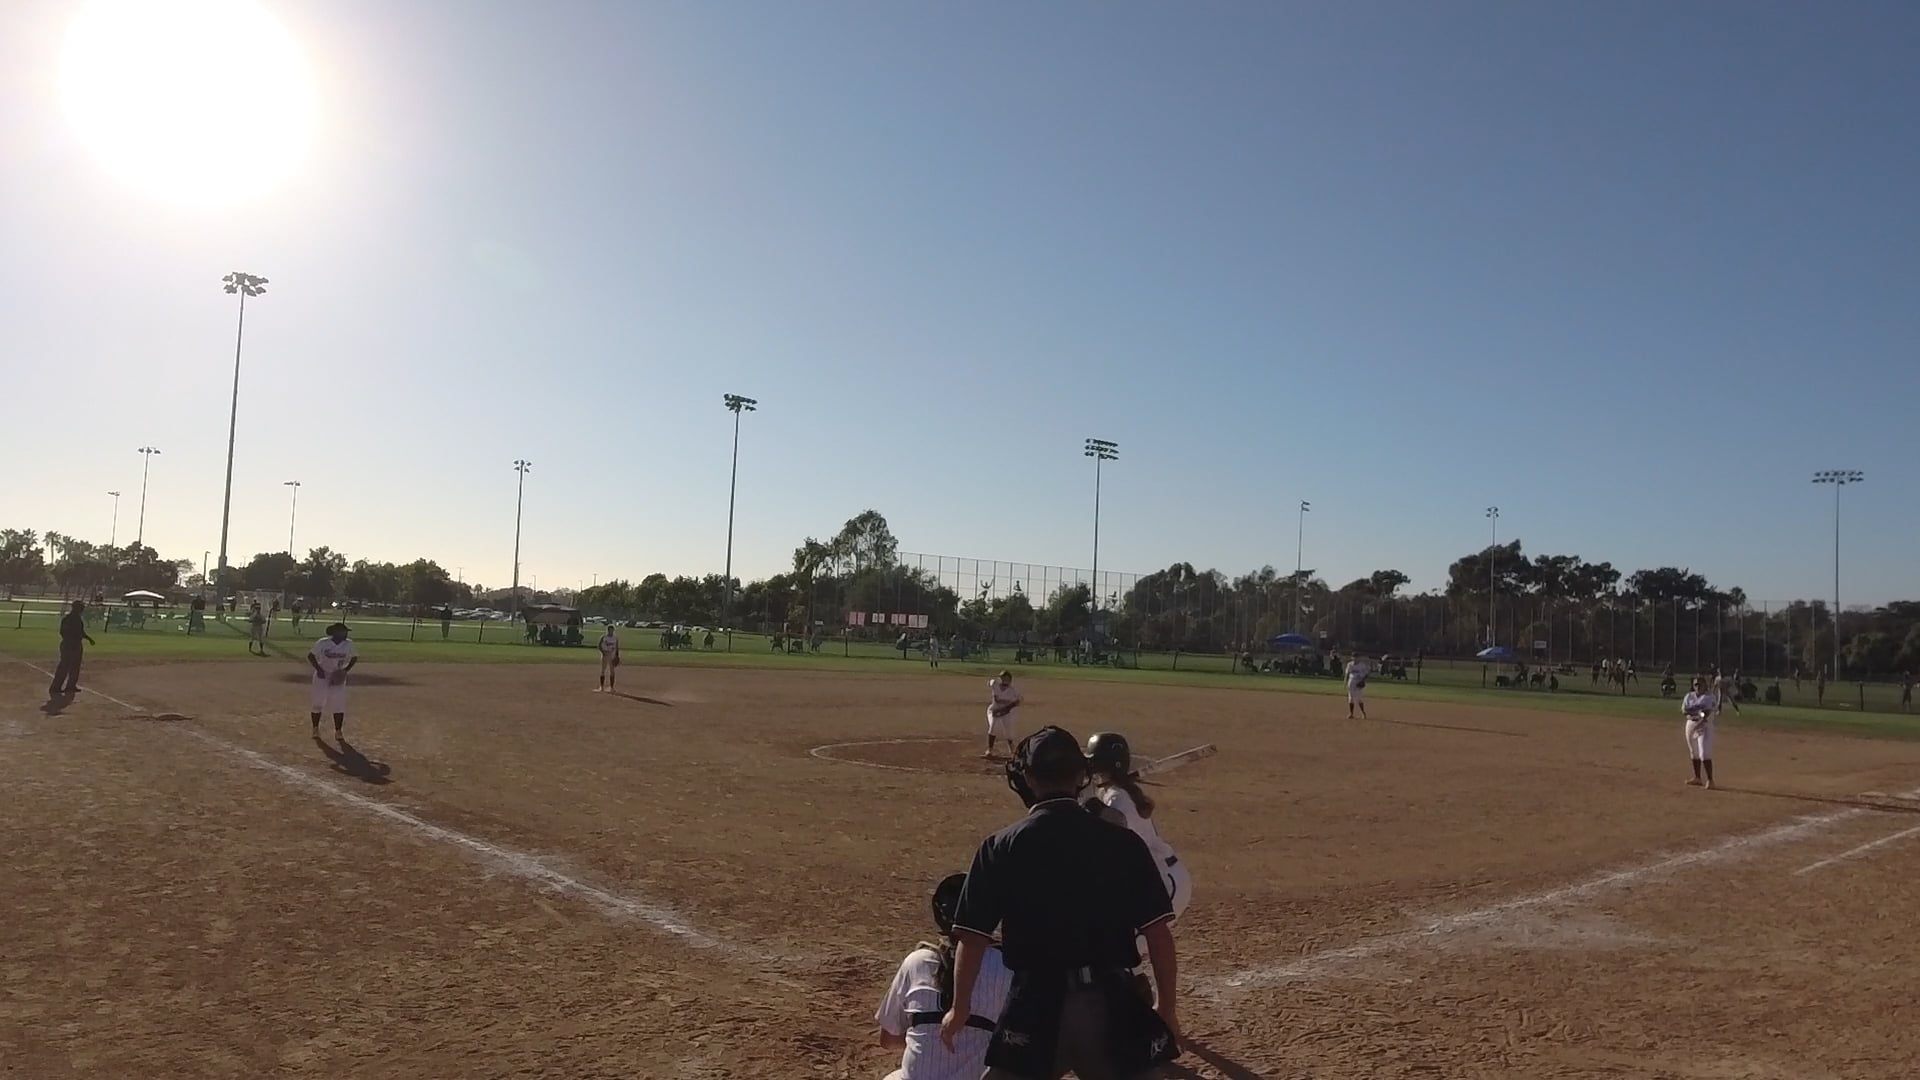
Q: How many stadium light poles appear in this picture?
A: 10